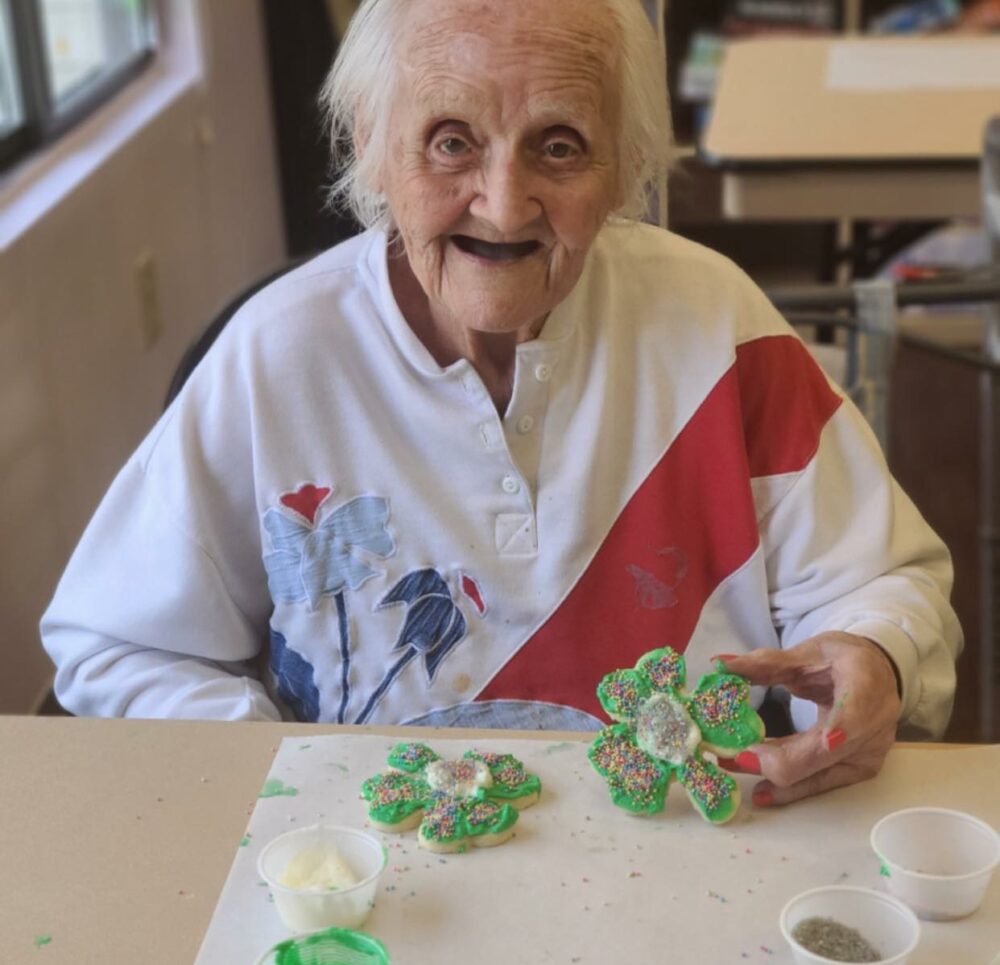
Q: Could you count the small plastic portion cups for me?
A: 4